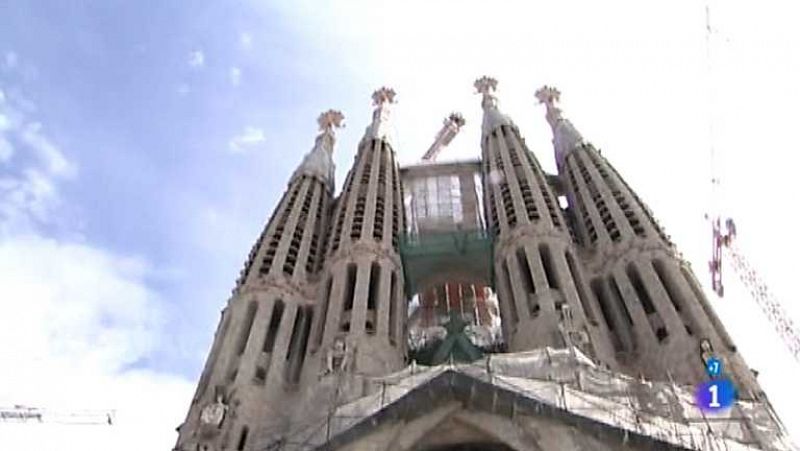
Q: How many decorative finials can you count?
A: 4